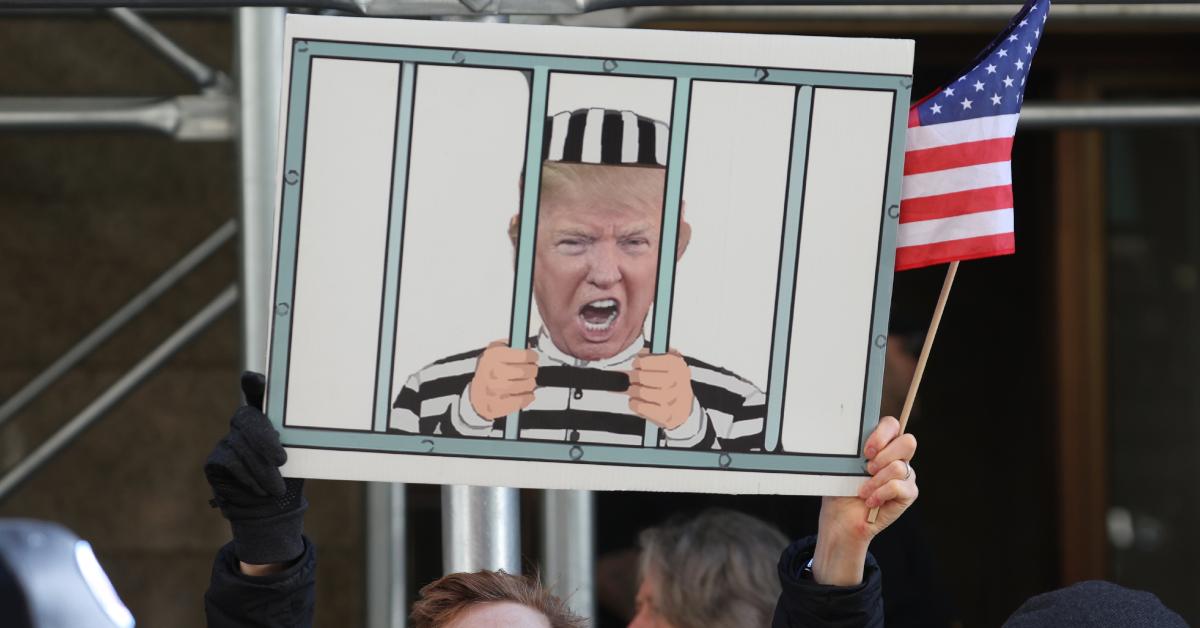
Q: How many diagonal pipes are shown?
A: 3